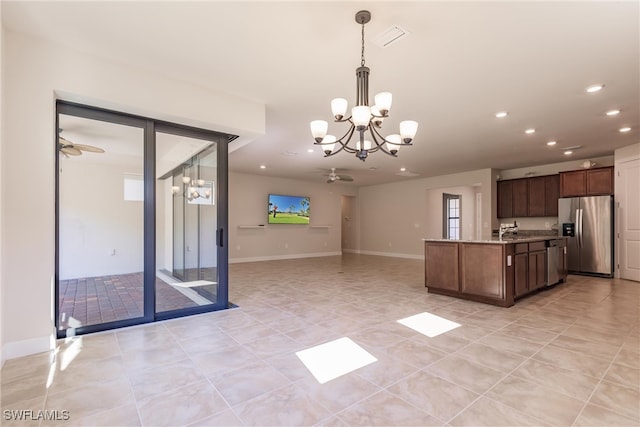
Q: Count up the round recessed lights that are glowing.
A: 10